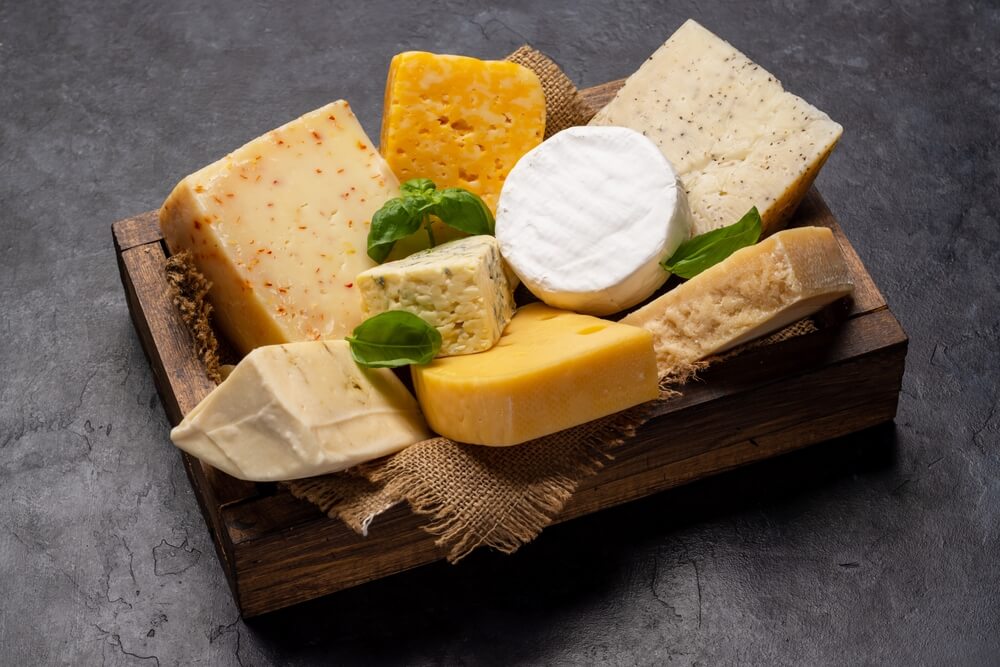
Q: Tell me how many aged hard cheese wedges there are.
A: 1